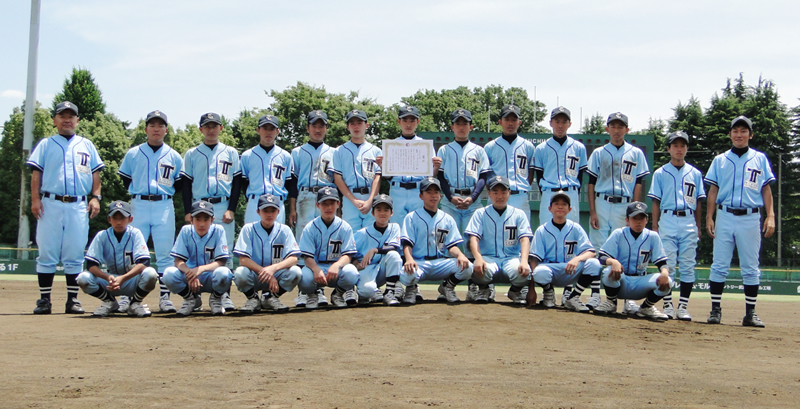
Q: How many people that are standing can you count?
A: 13